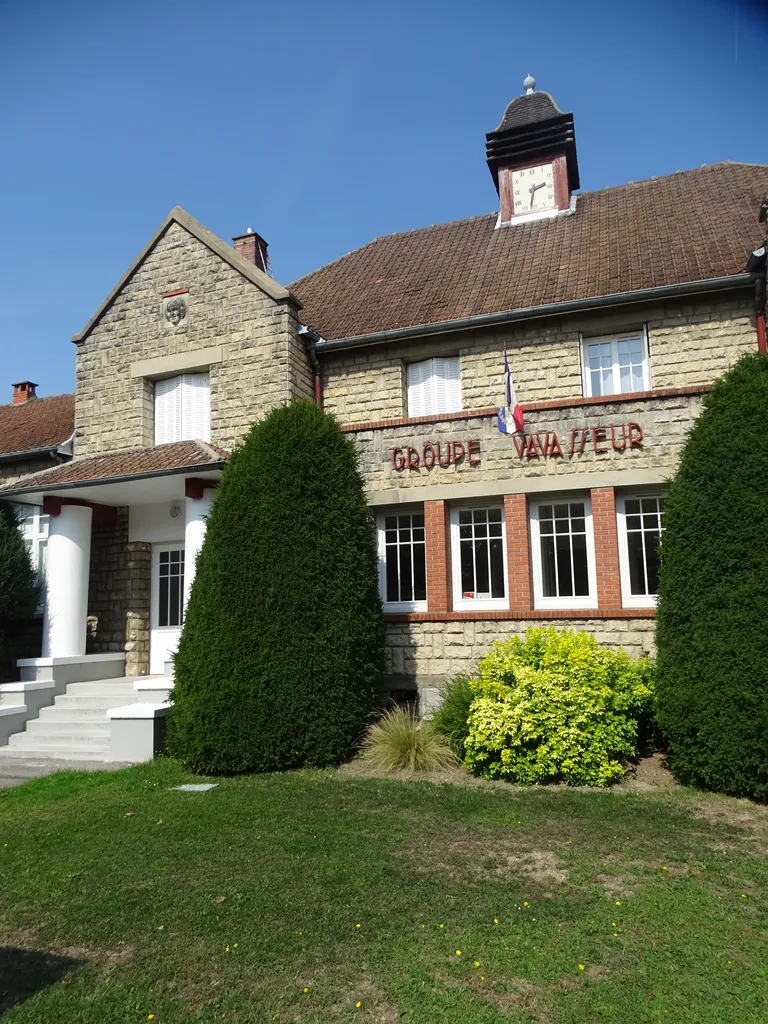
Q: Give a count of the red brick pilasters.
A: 3